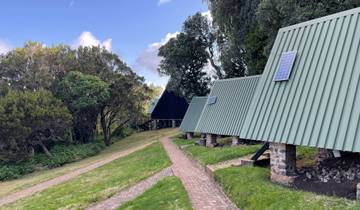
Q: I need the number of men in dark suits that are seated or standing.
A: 0